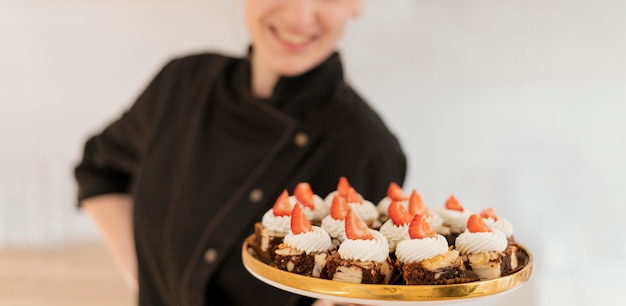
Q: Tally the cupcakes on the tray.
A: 14